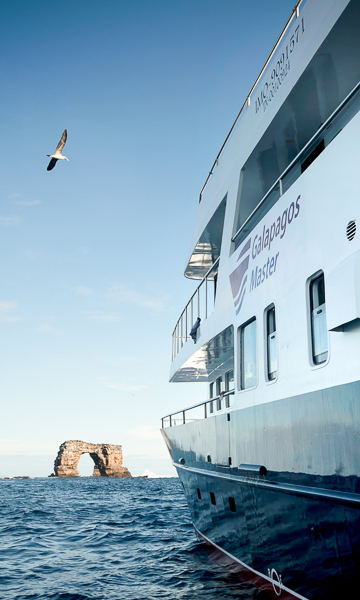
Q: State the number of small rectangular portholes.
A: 3